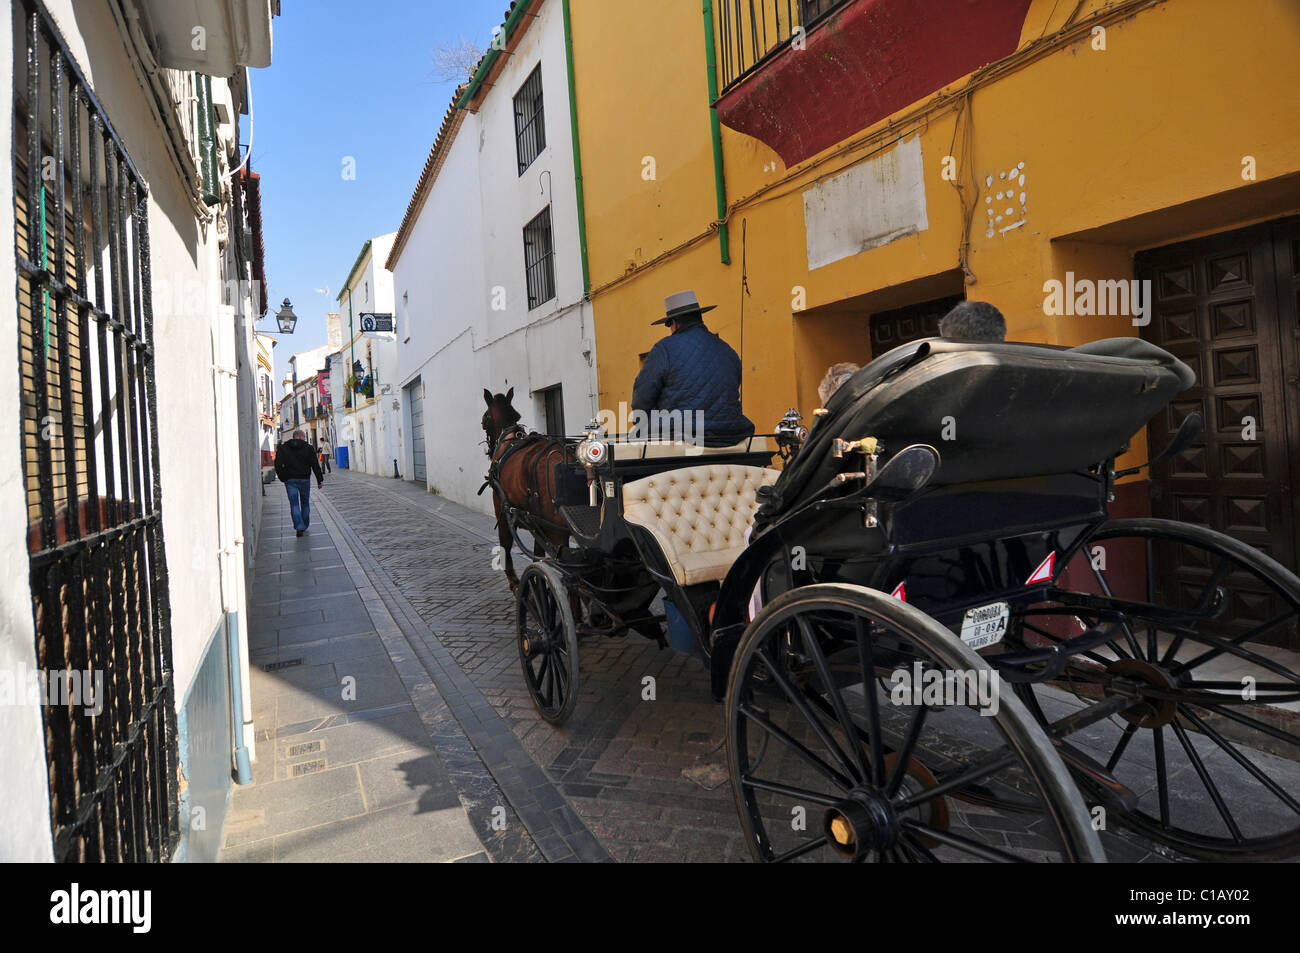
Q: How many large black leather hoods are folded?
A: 1